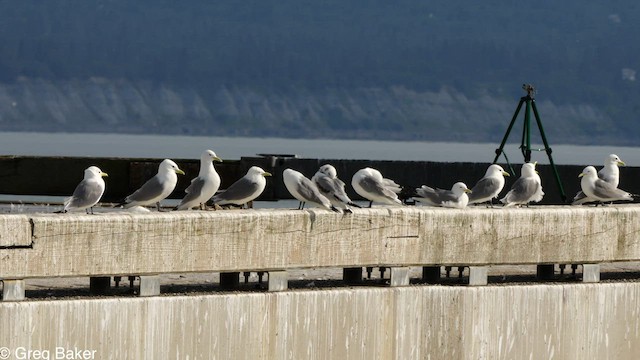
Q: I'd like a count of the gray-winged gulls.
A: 12